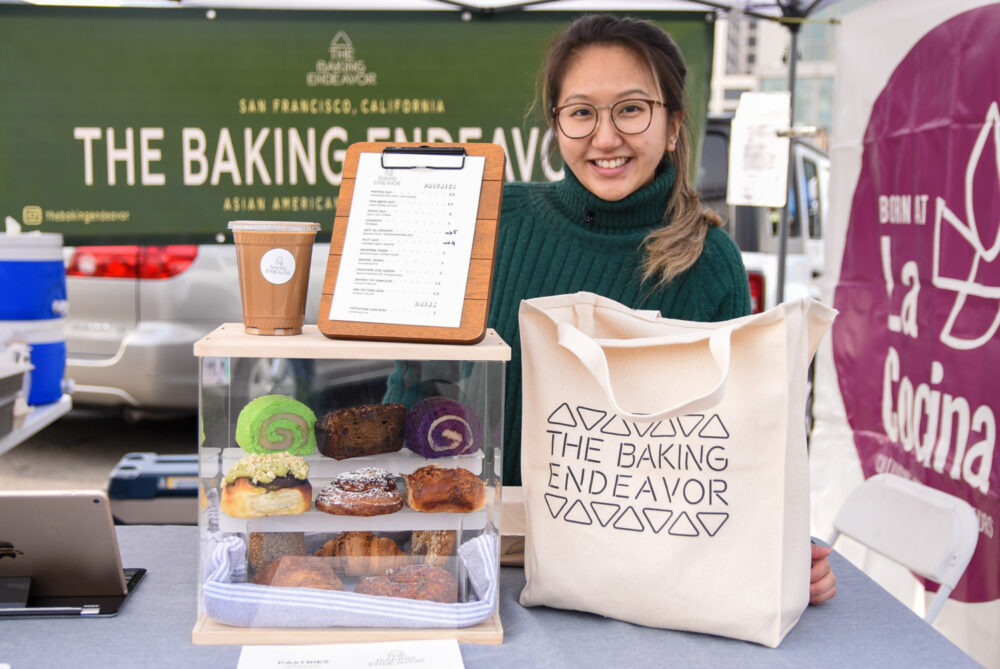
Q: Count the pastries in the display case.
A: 11